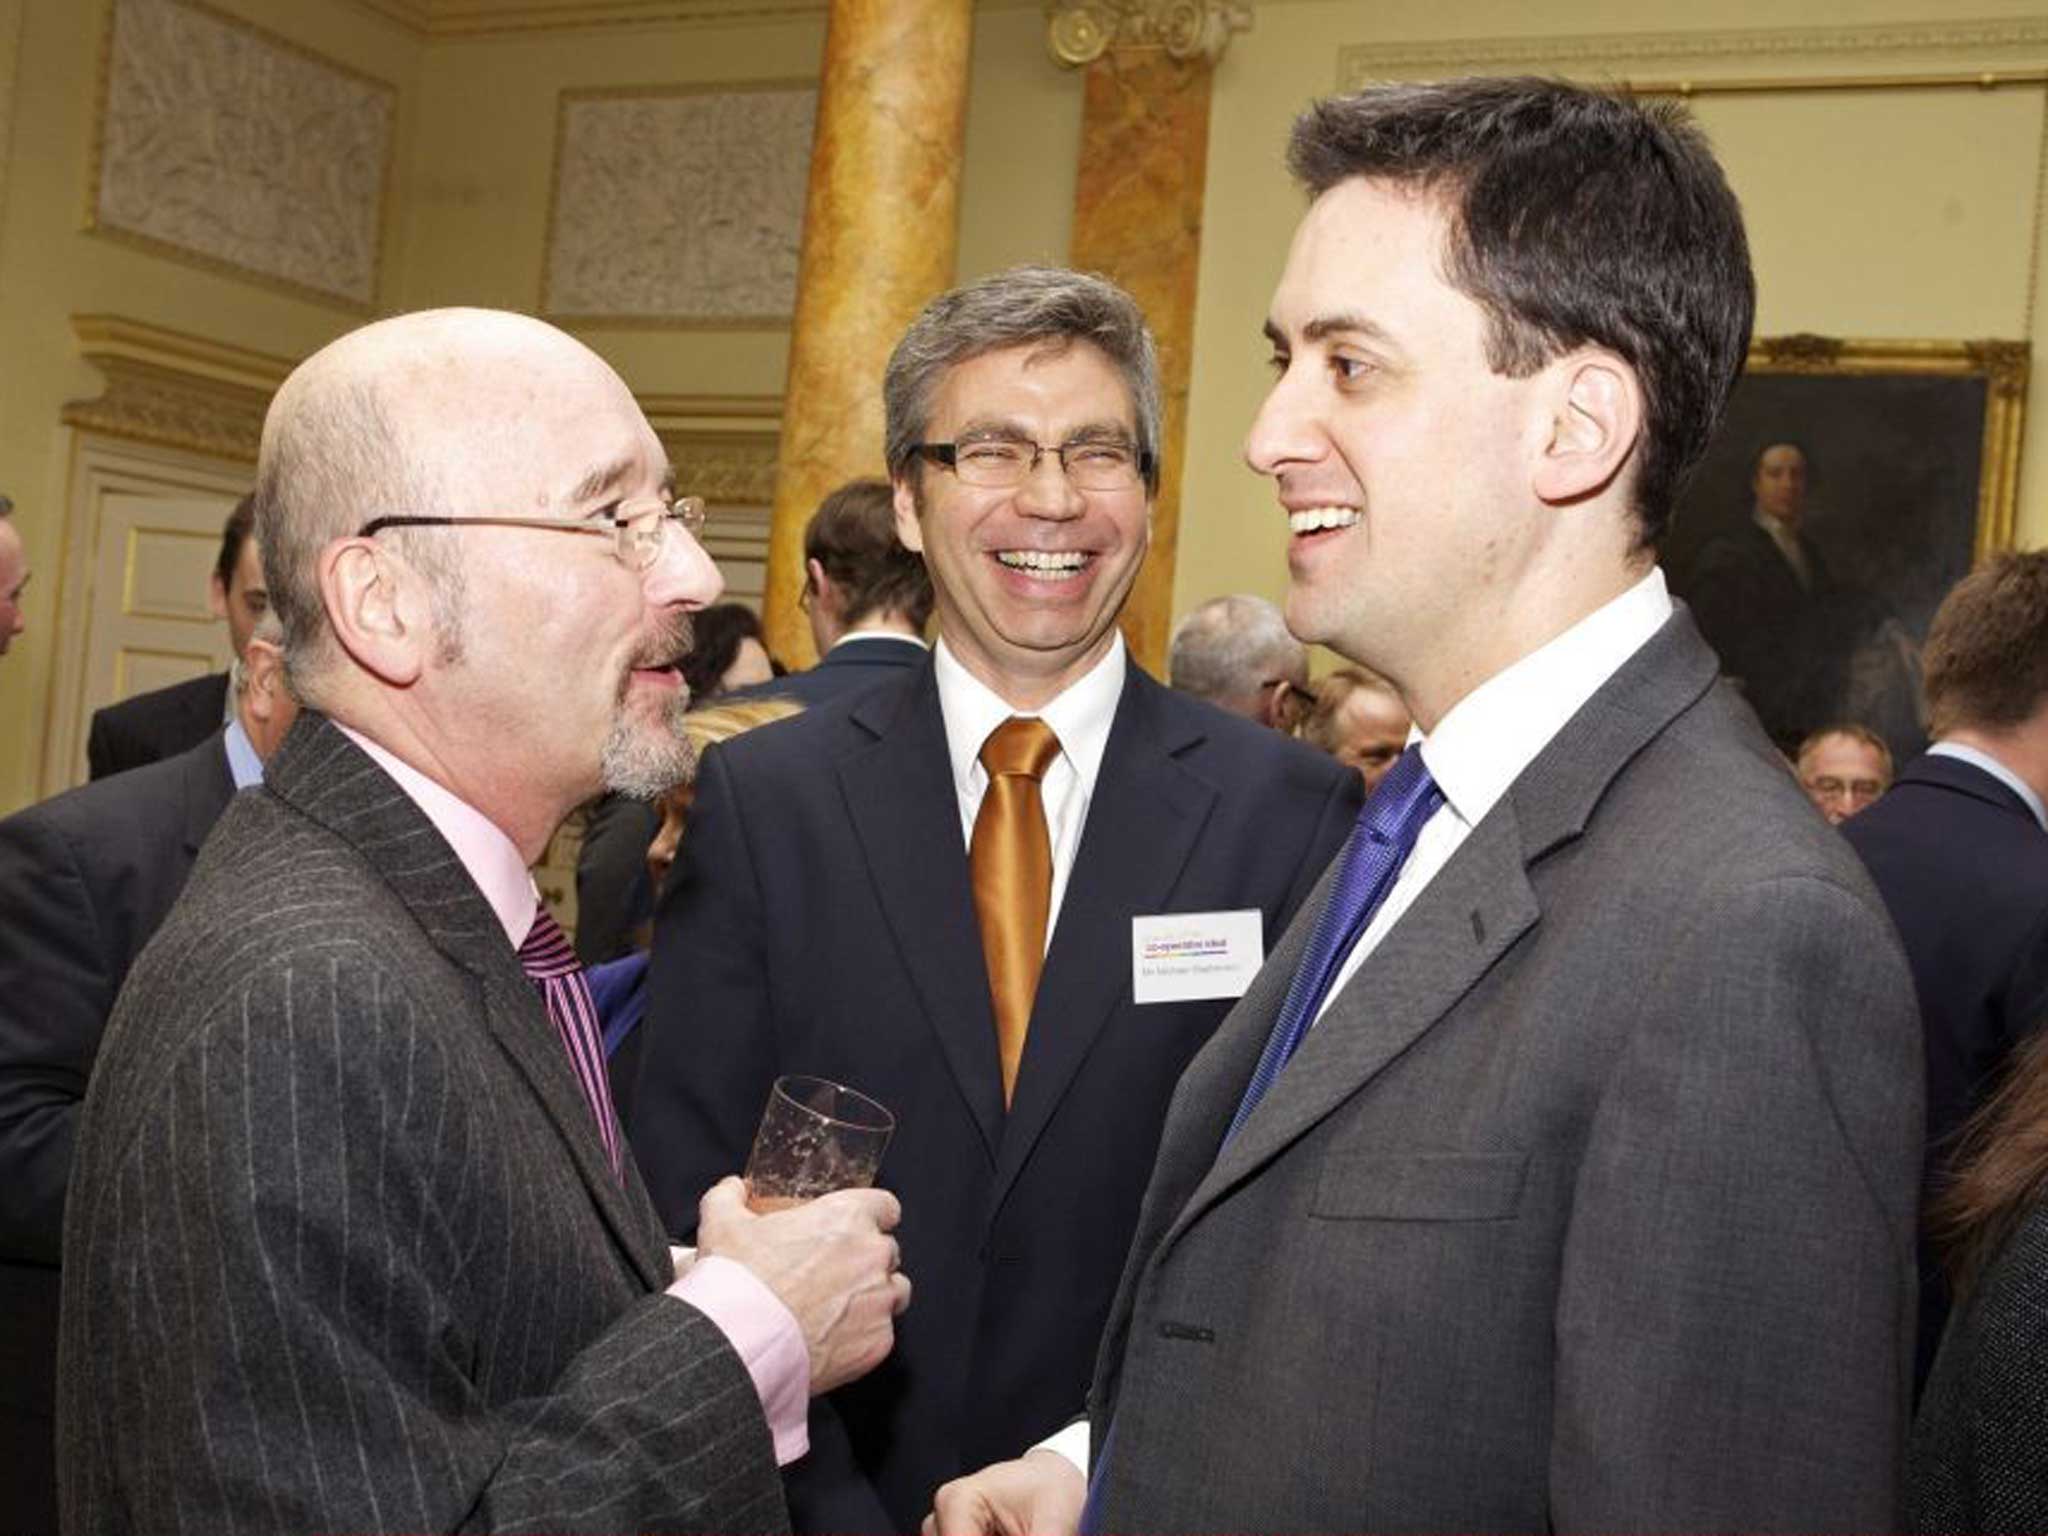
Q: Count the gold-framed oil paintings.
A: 1